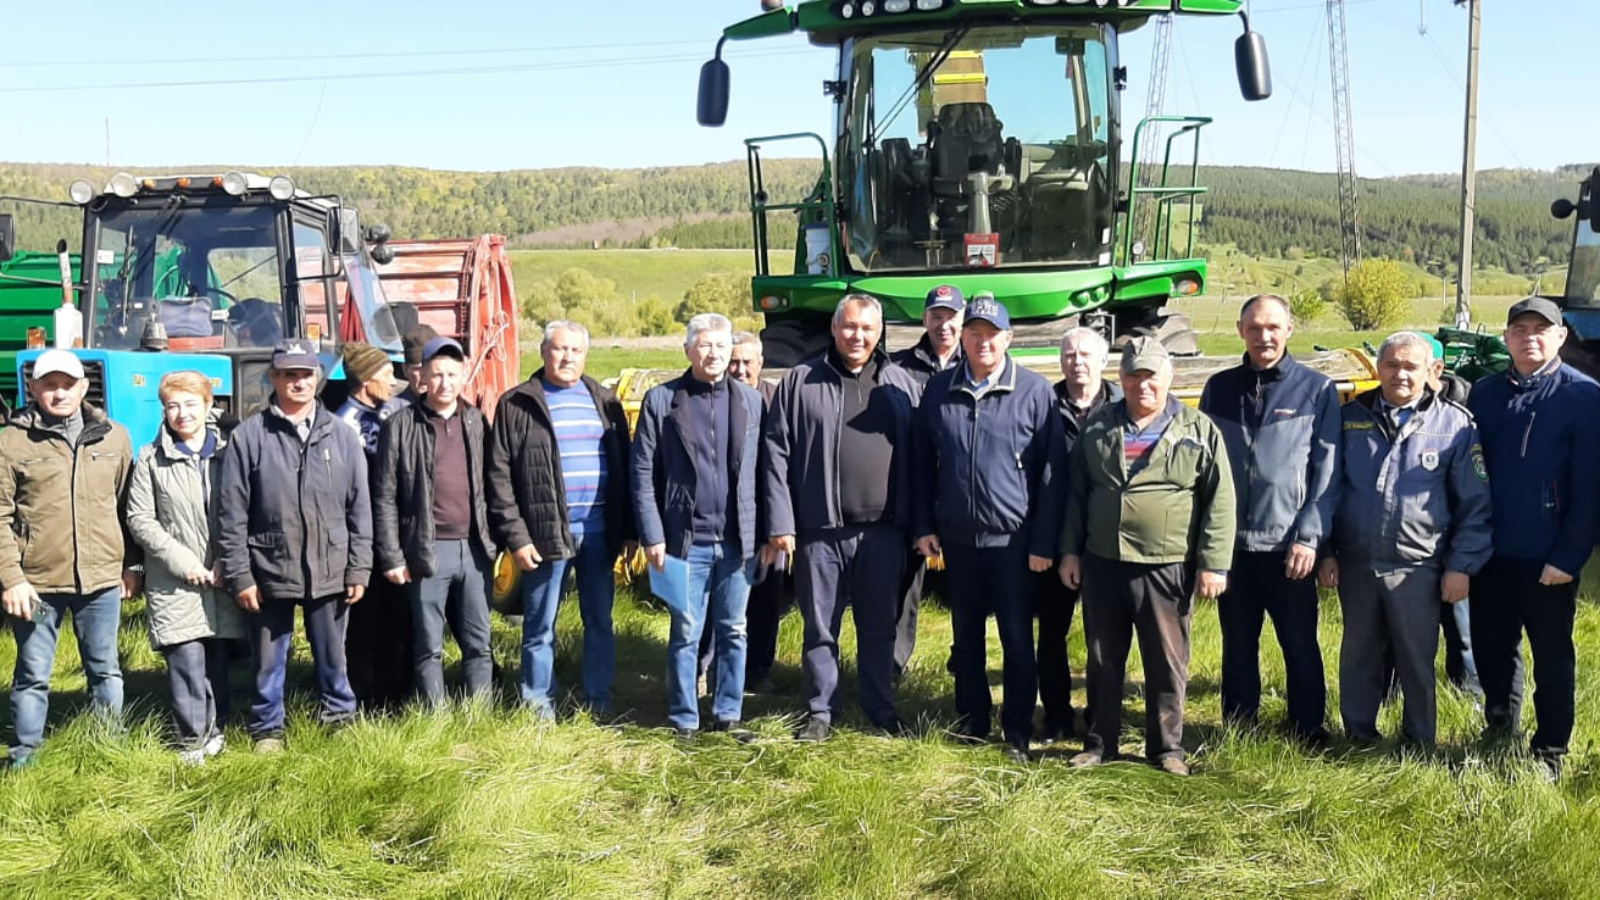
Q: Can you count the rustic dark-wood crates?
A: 0